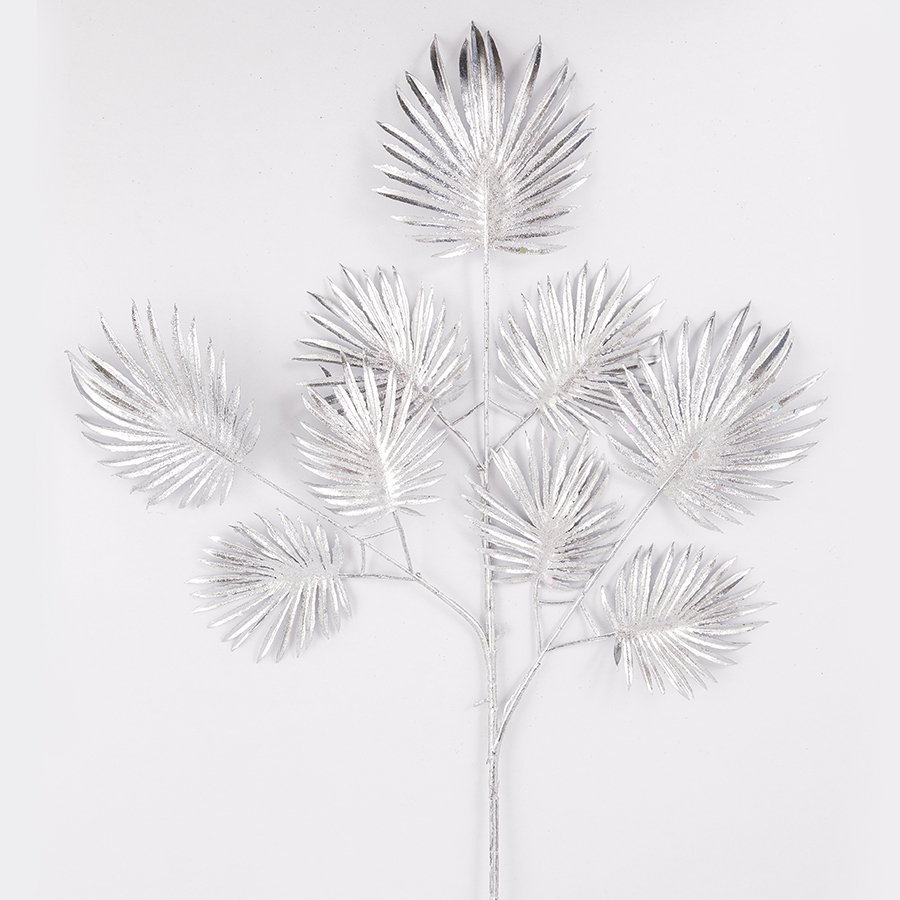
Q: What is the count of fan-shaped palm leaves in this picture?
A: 9